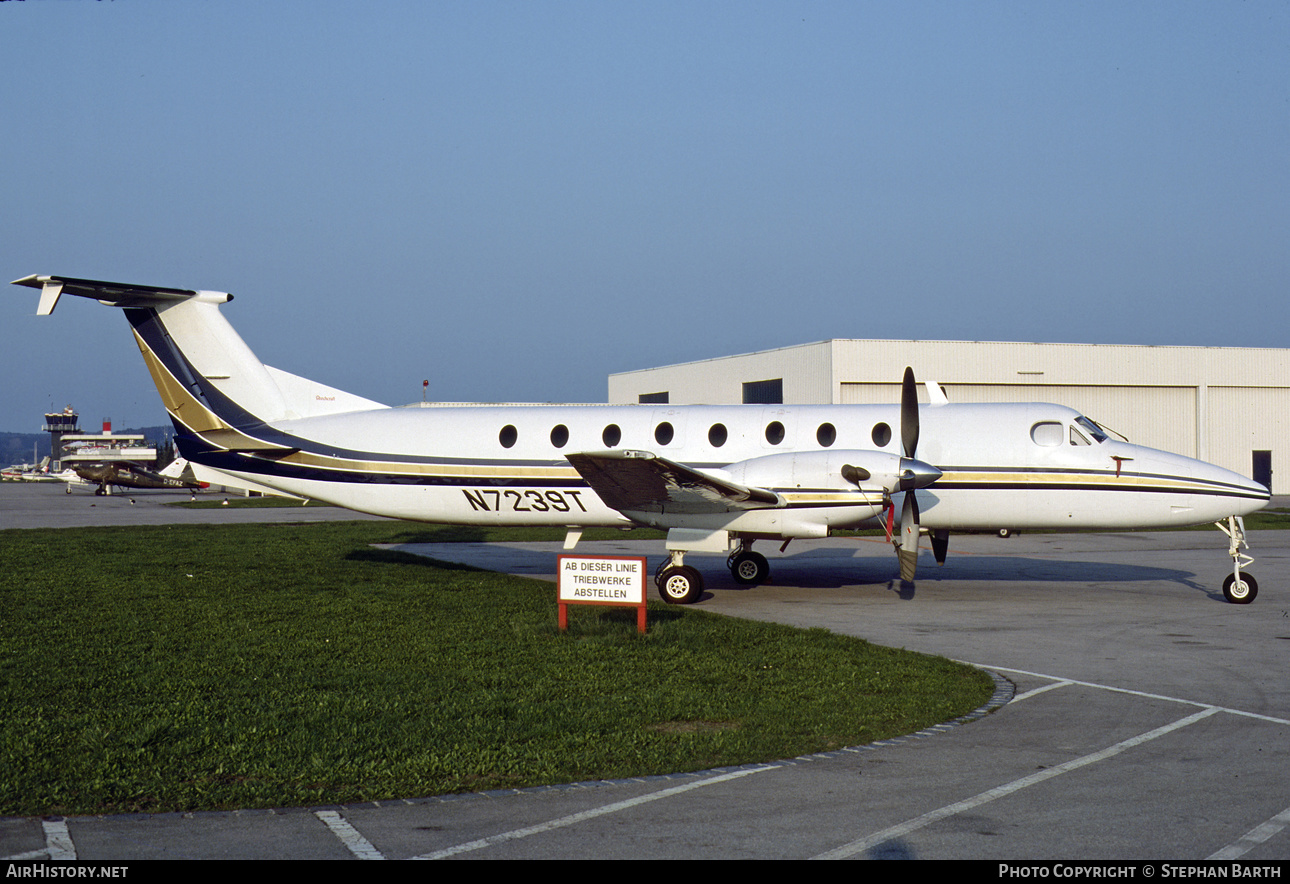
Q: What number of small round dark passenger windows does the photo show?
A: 8